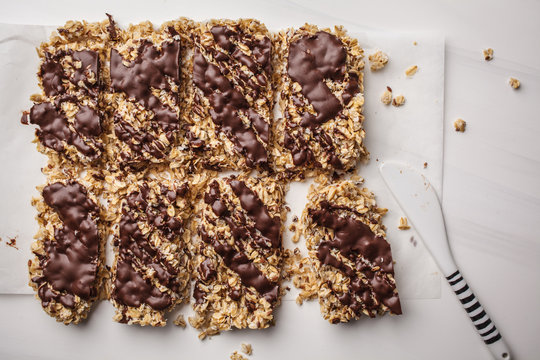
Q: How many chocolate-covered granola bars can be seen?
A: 8